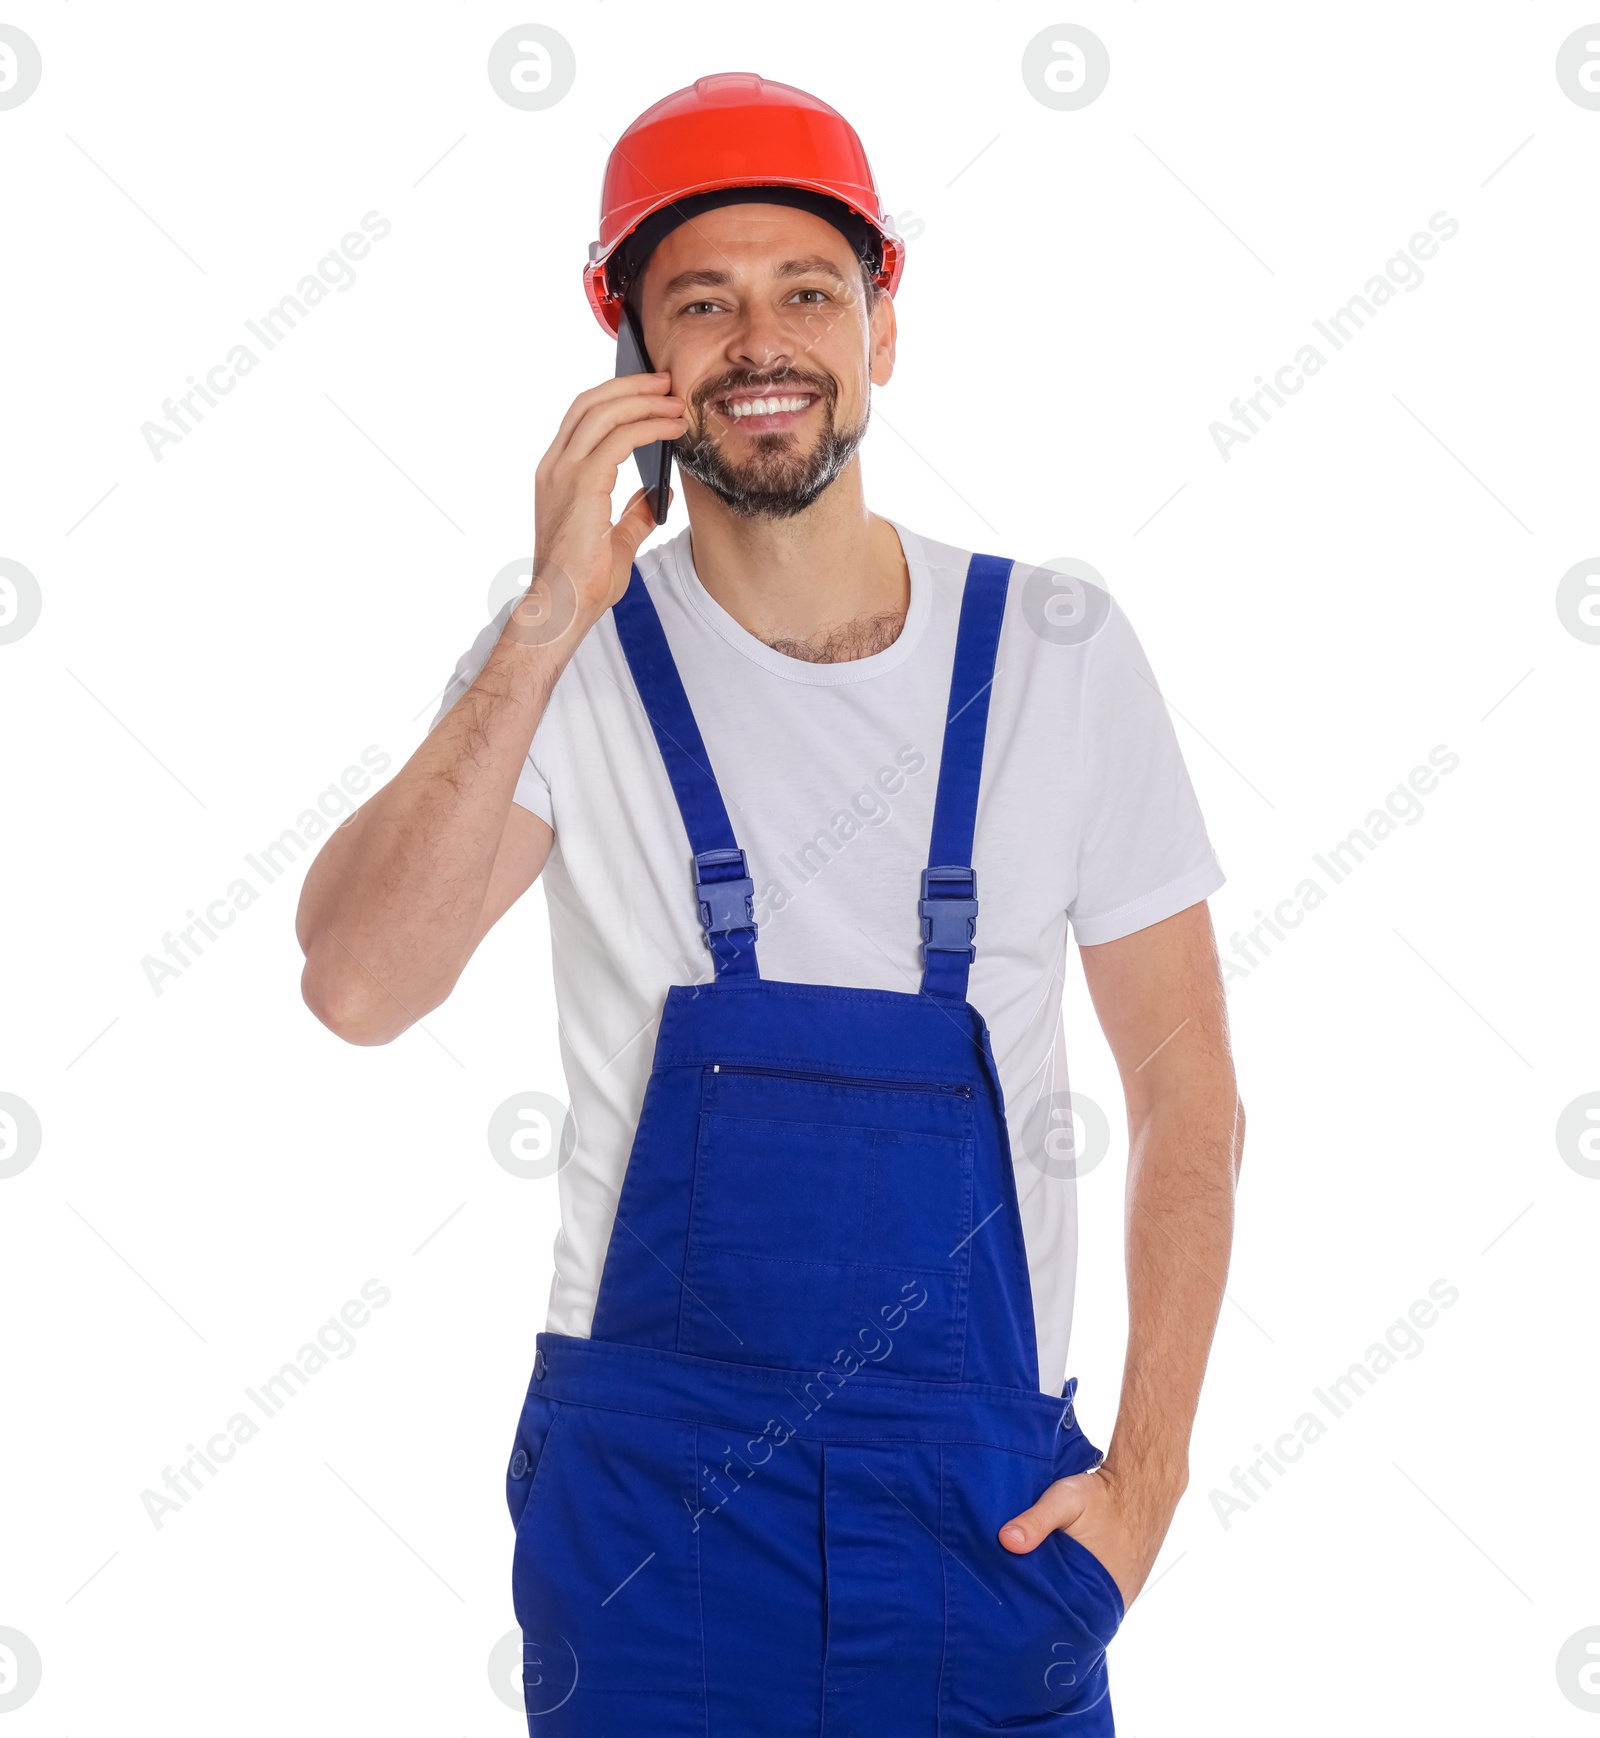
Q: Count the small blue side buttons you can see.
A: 3